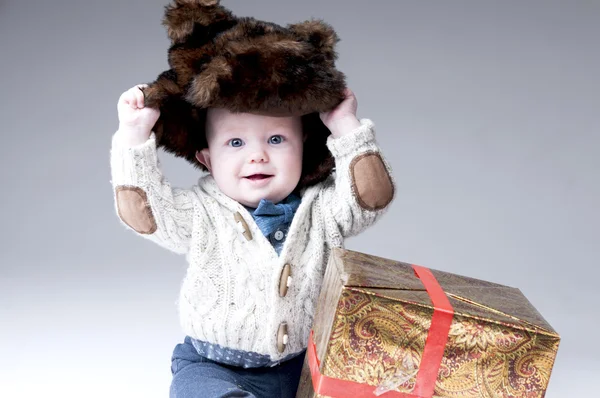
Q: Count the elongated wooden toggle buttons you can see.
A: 3